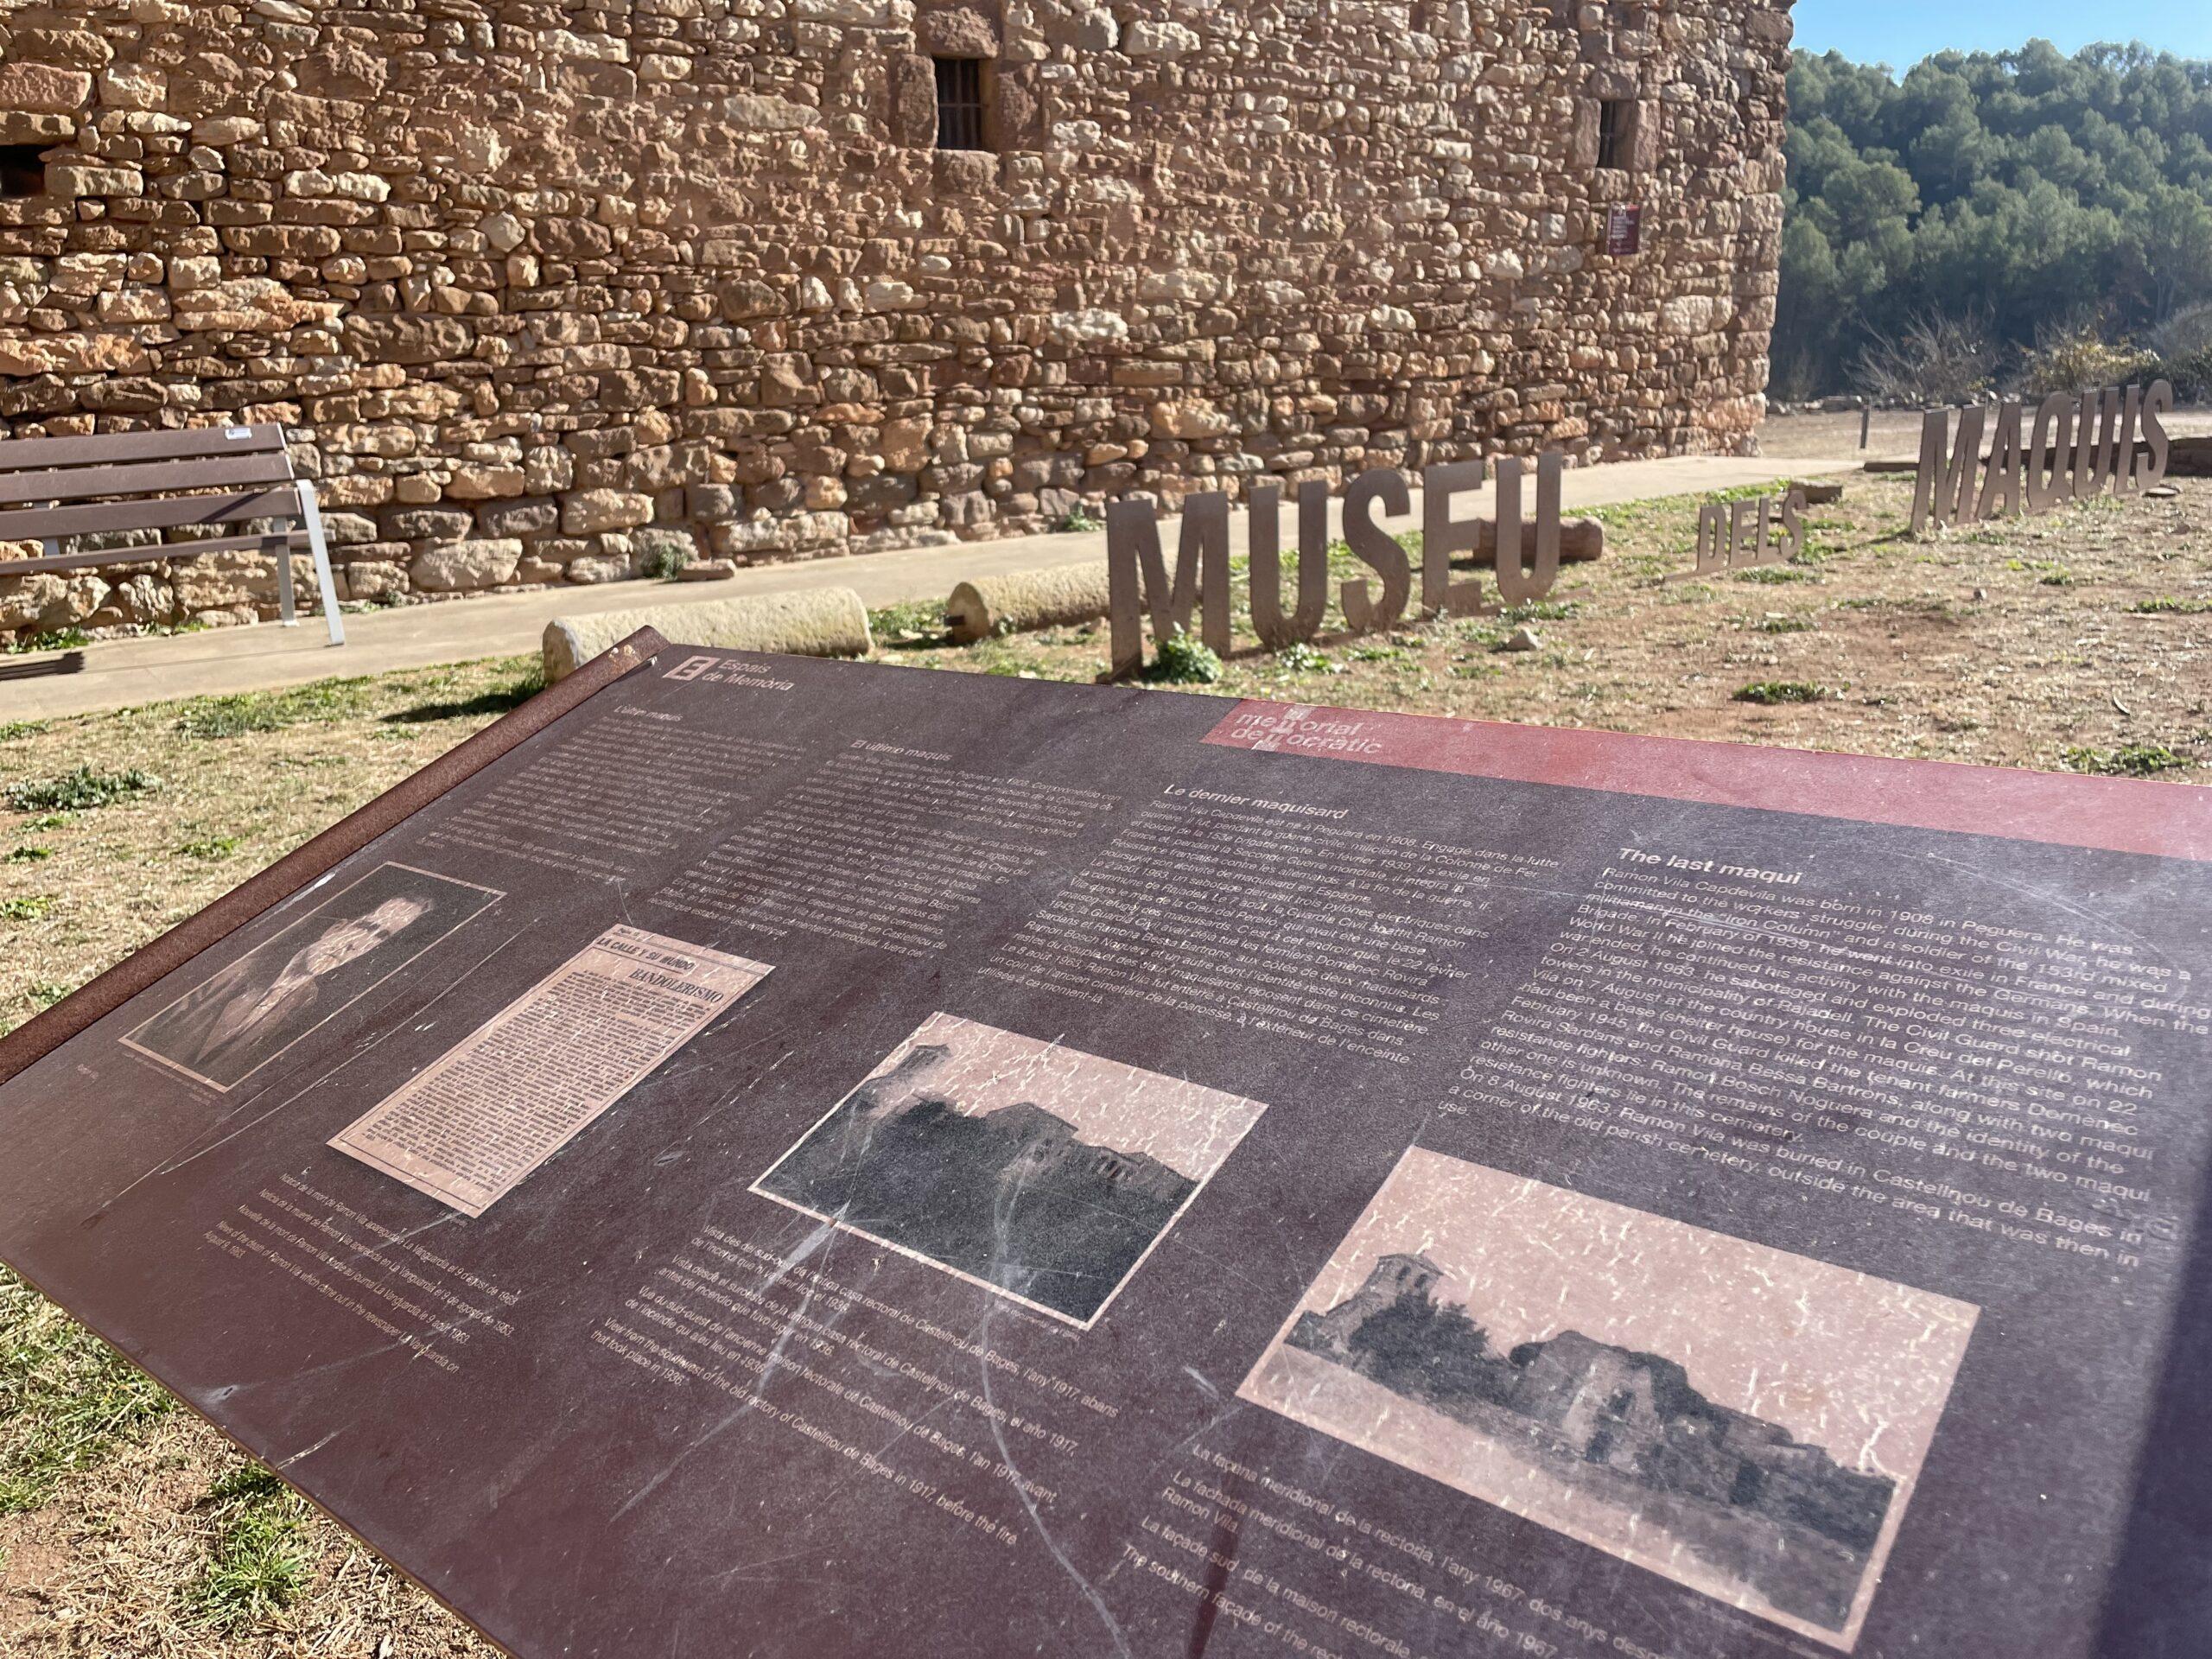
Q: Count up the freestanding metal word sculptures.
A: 3